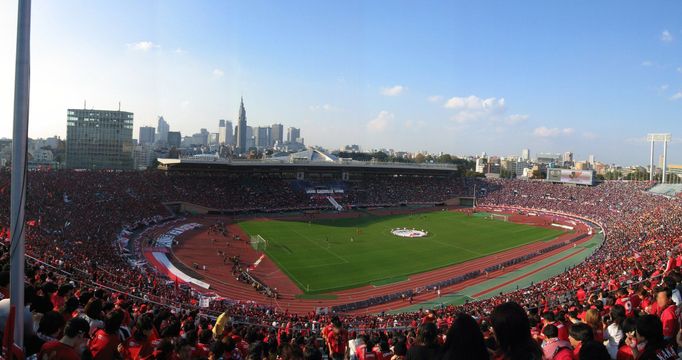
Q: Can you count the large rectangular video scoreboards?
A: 1